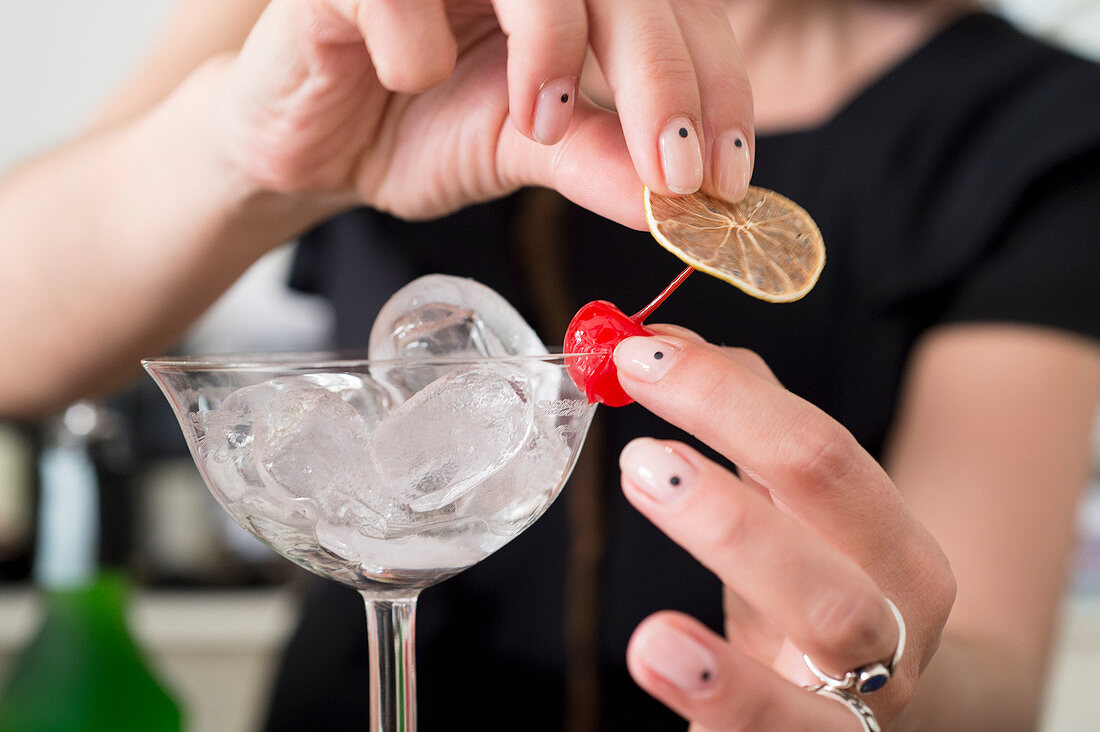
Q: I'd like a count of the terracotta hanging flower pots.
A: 0